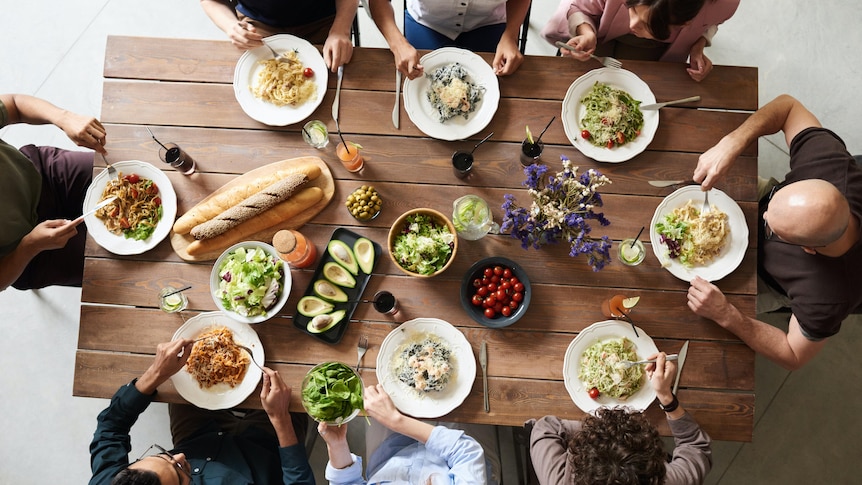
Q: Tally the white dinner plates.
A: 8